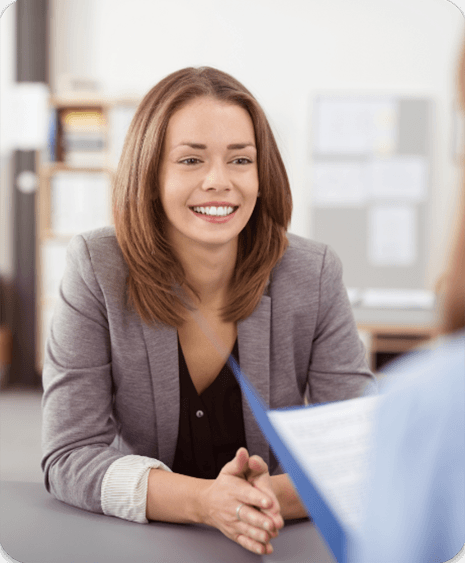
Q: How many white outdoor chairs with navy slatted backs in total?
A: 0